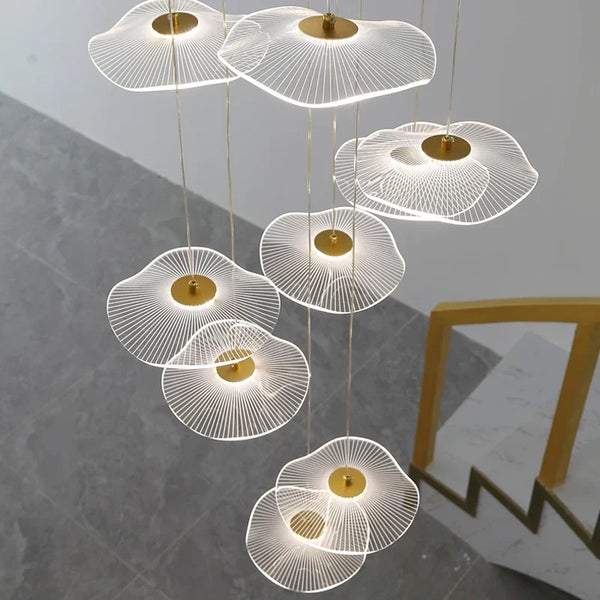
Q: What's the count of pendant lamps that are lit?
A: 9